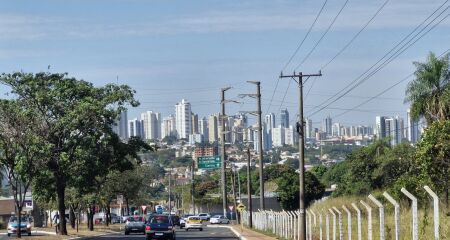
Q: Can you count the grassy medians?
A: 1